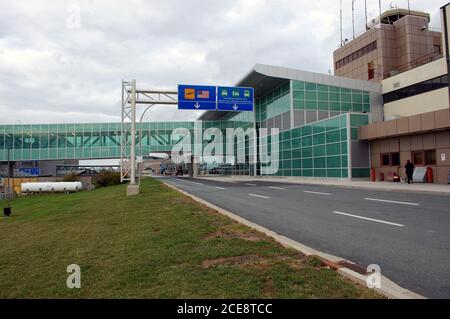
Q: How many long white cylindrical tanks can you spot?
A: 1